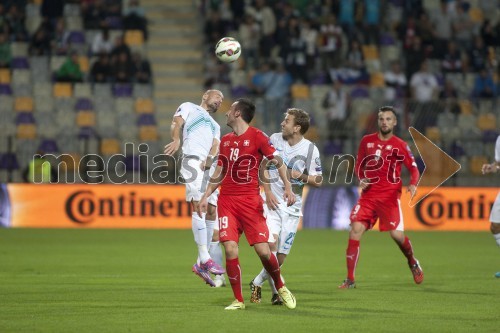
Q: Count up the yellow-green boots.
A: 2